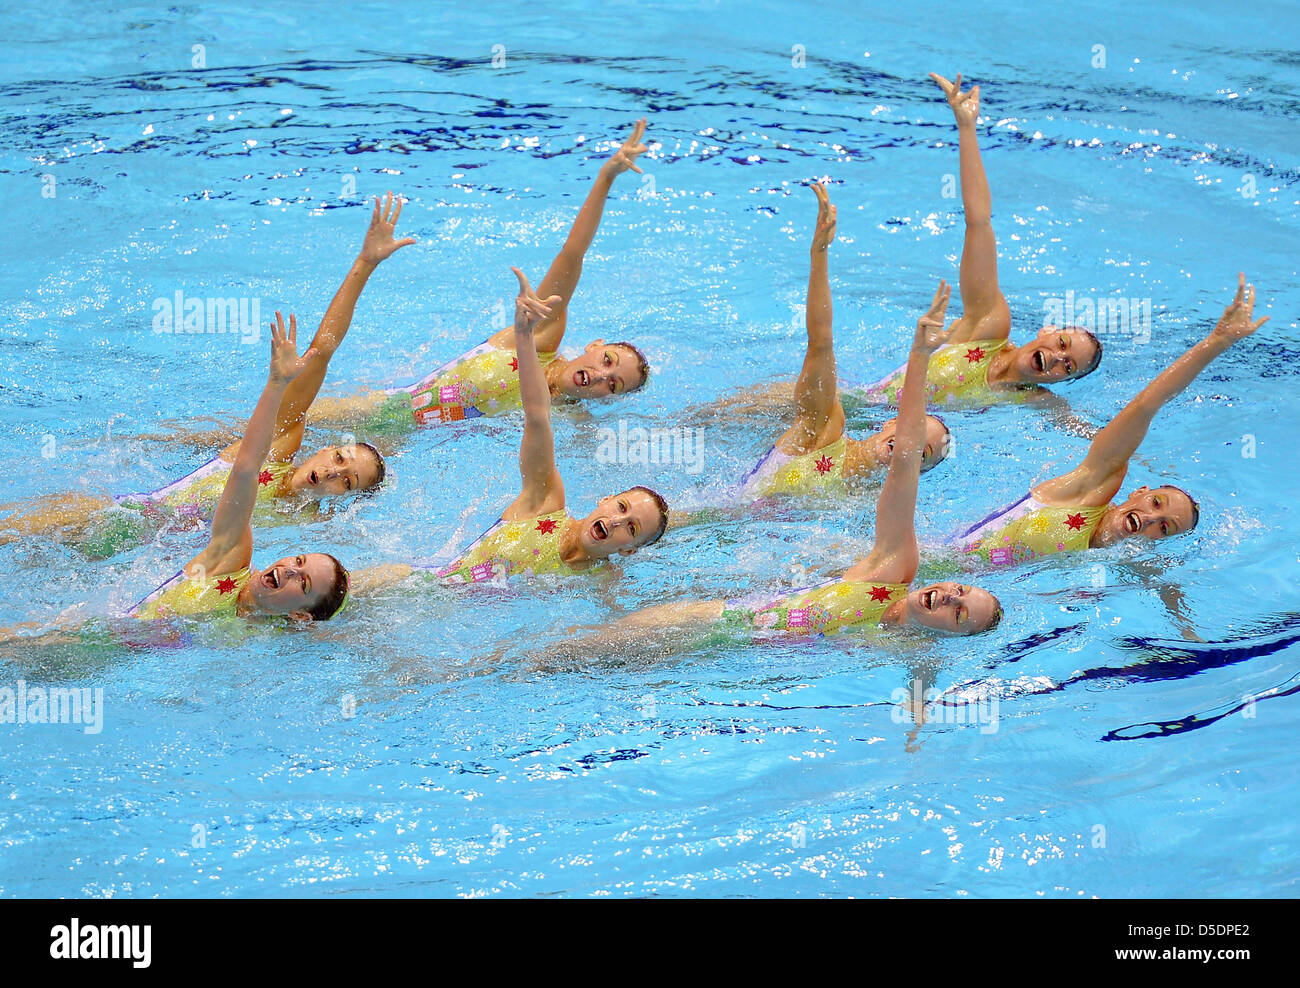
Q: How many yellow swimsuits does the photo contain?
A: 8